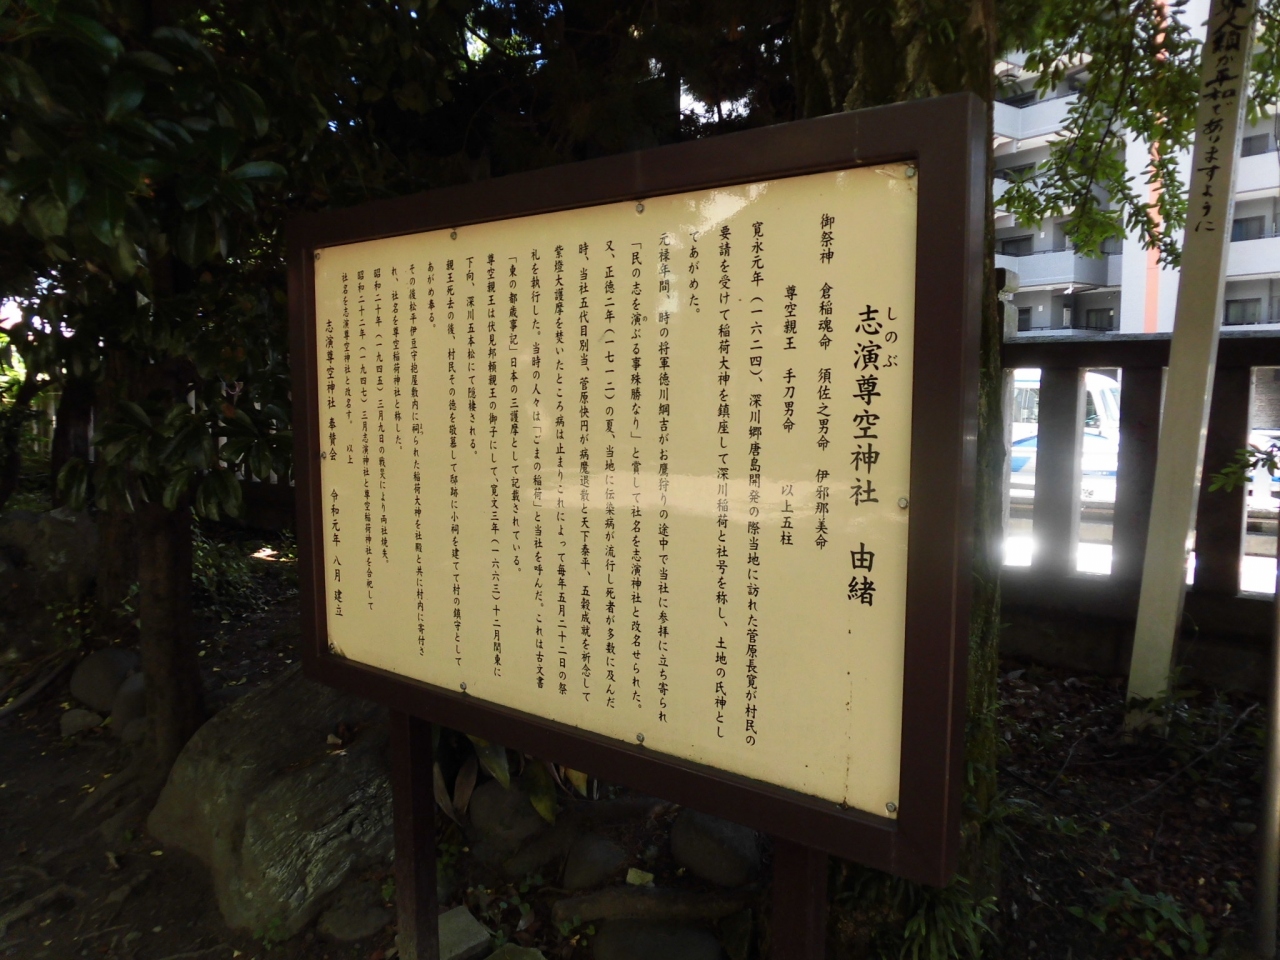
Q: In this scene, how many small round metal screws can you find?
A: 10